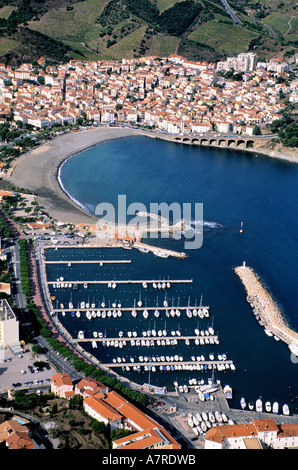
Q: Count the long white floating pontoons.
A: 5